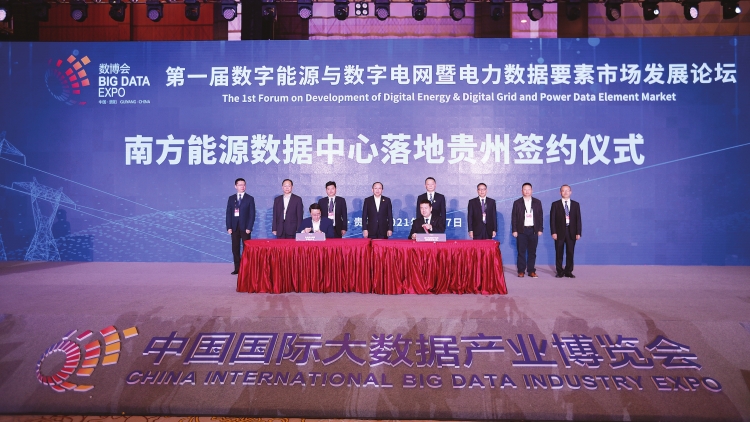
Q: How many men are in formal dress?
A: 10